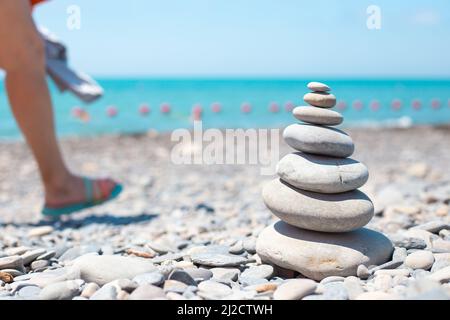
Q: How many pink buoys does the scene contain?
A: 15